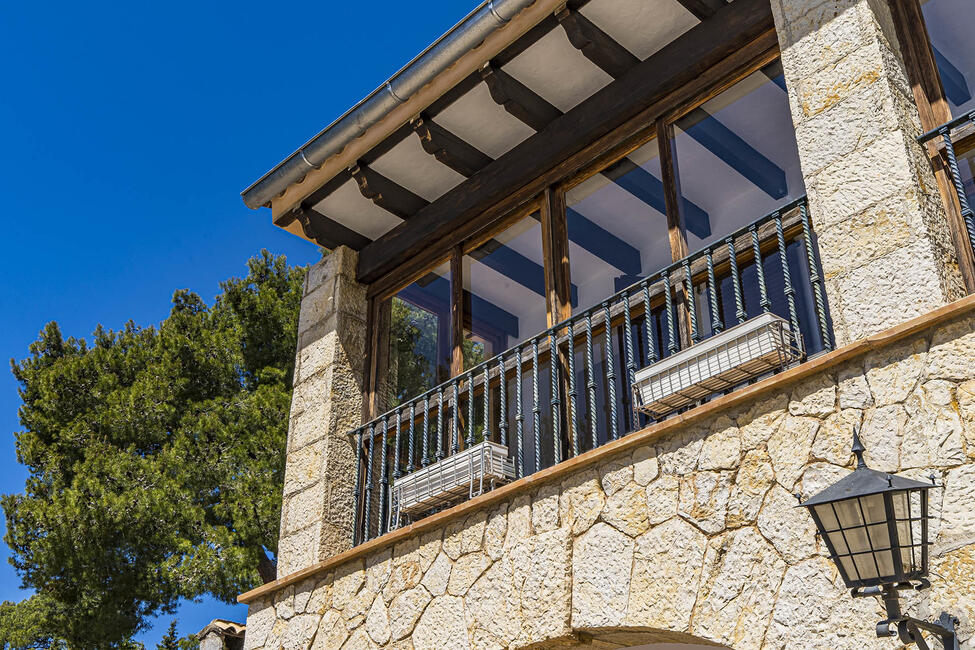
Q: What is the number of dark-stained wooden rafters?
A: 6